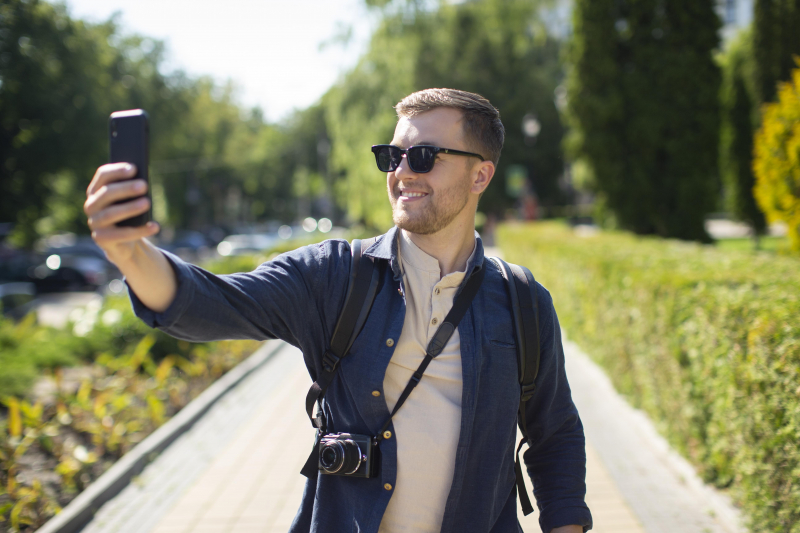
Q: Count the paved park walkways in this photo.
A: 1